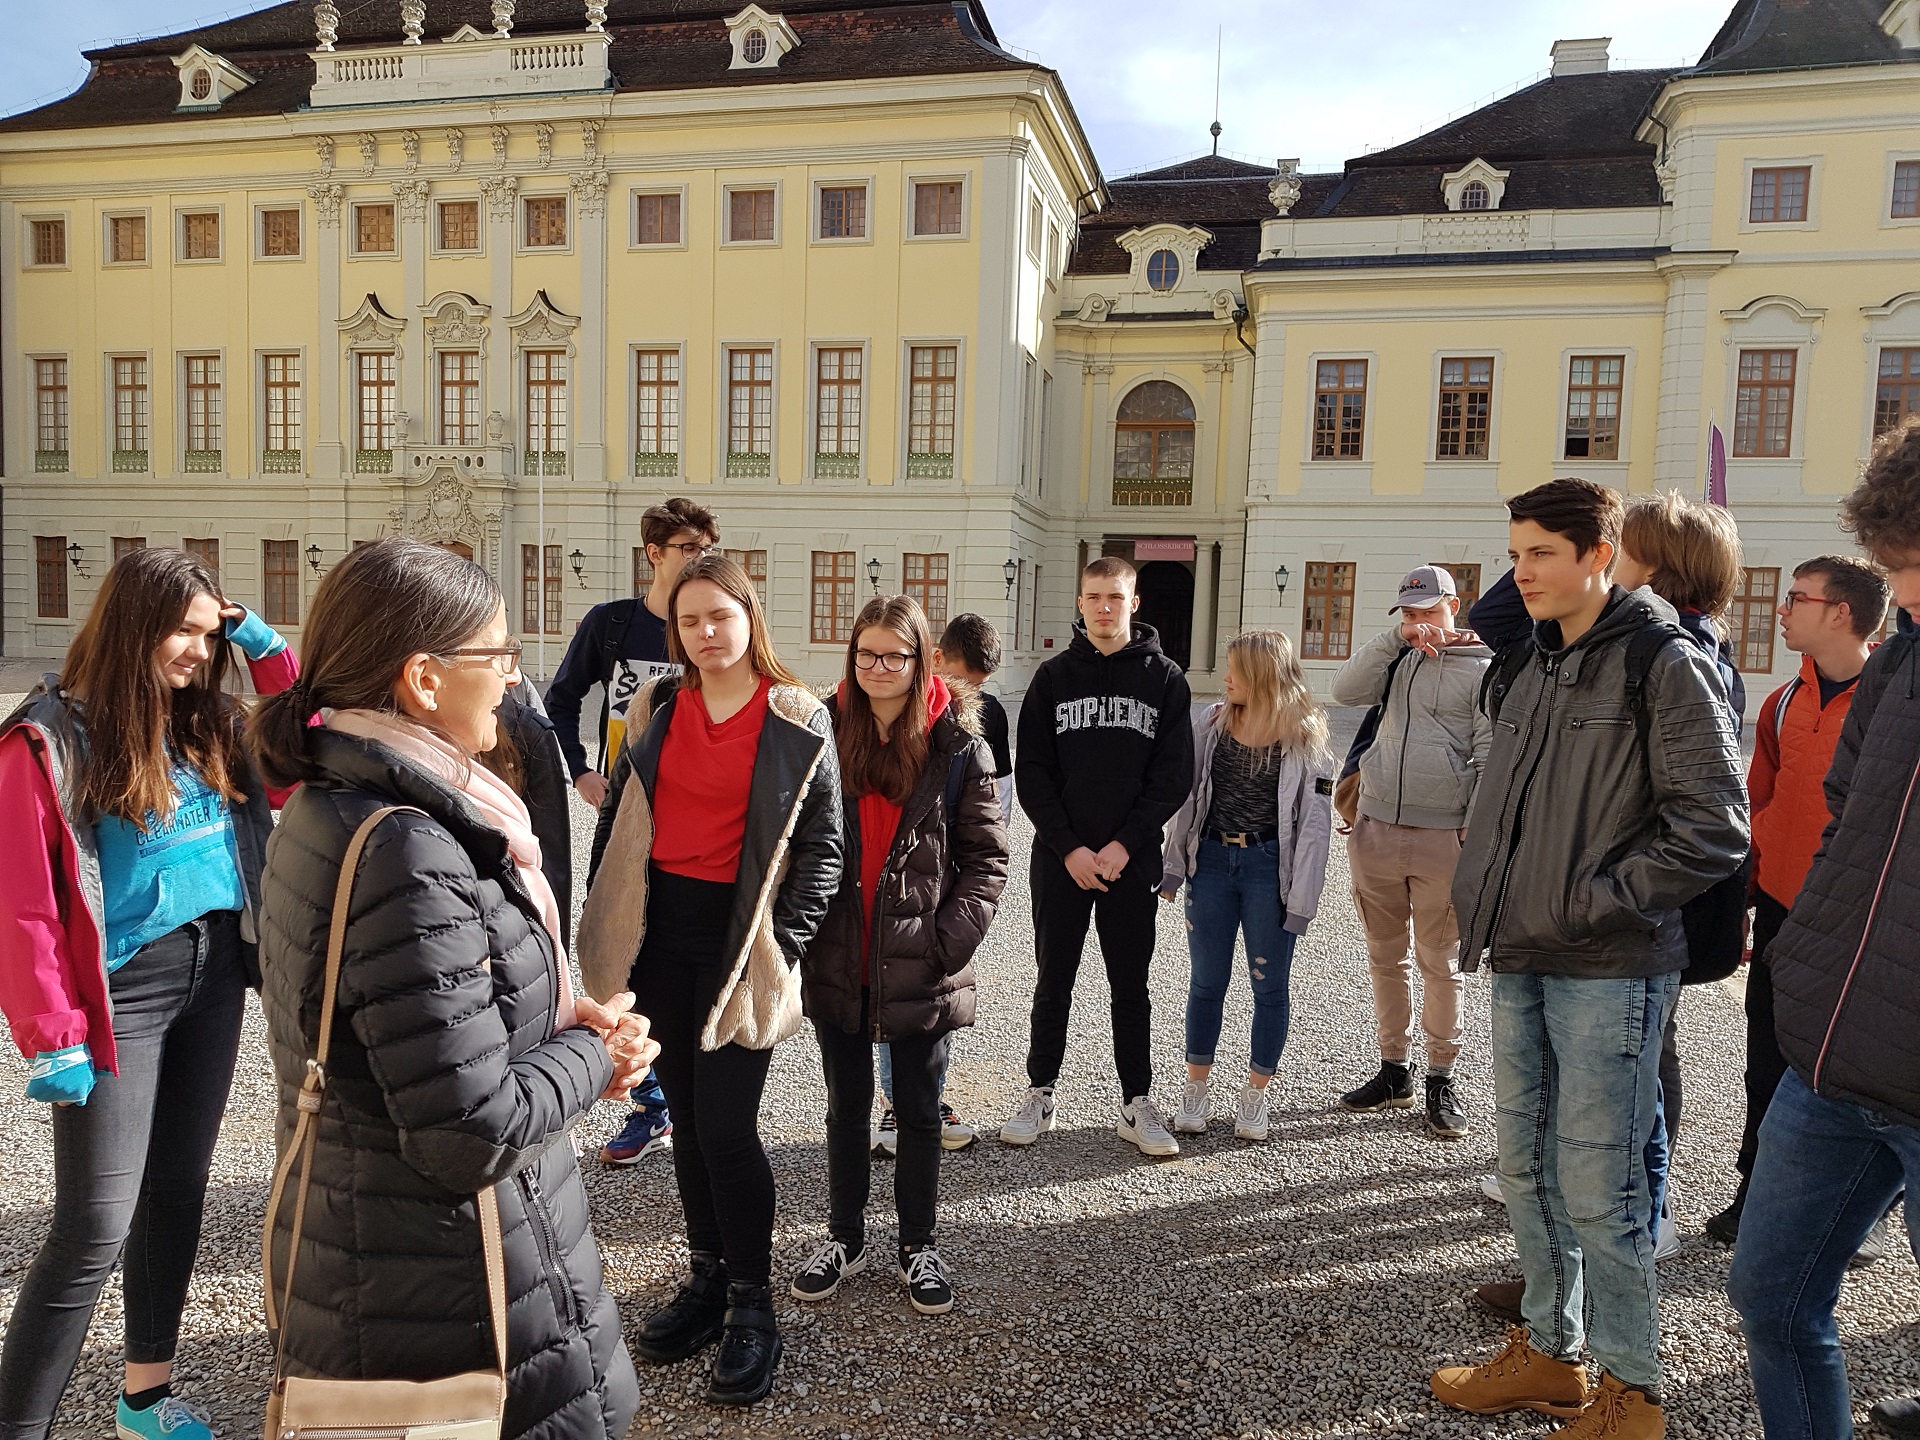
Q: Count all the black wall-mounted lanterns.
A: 6